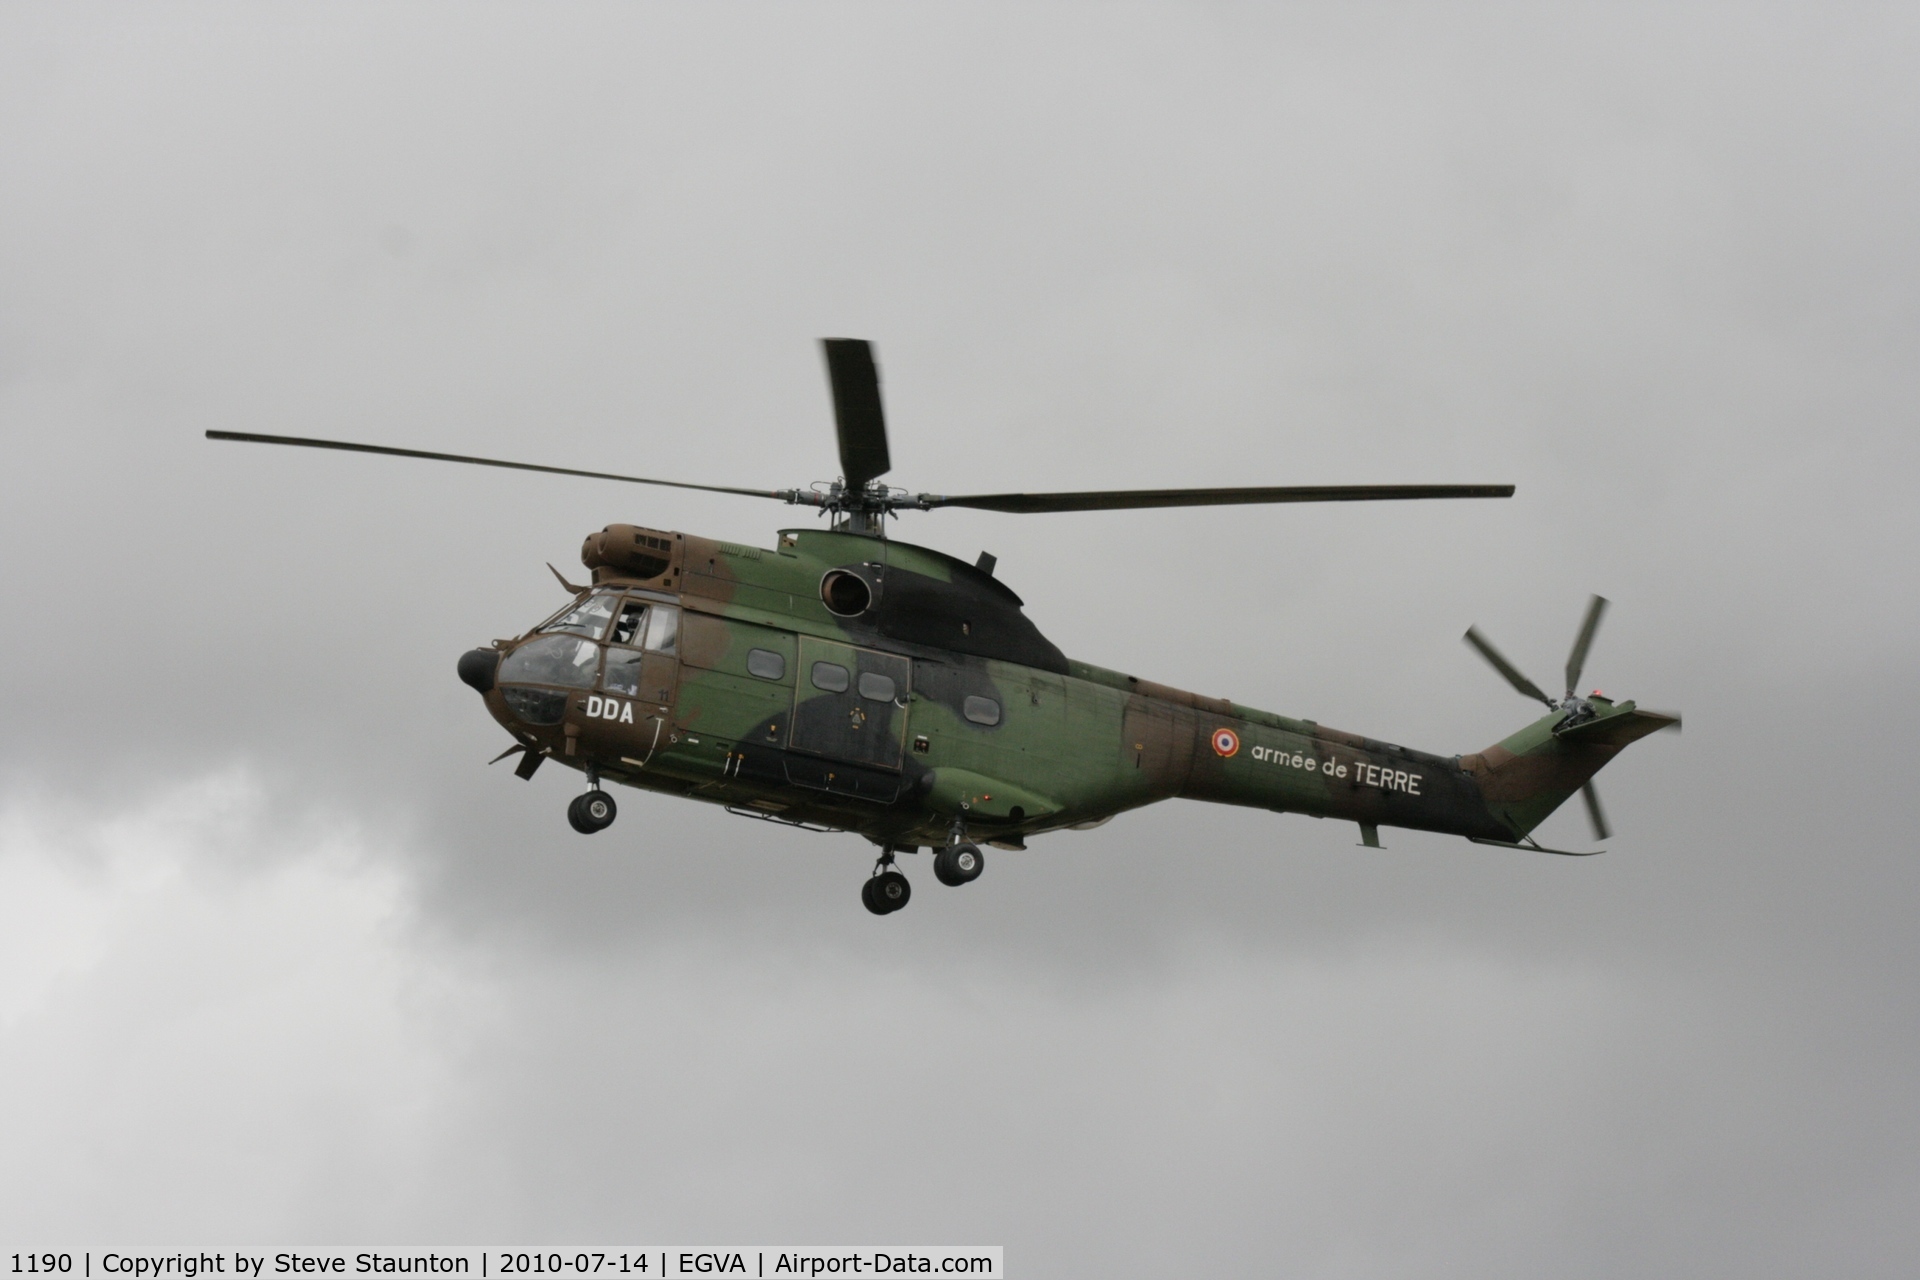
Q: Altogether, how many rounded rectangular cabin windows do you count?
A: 4